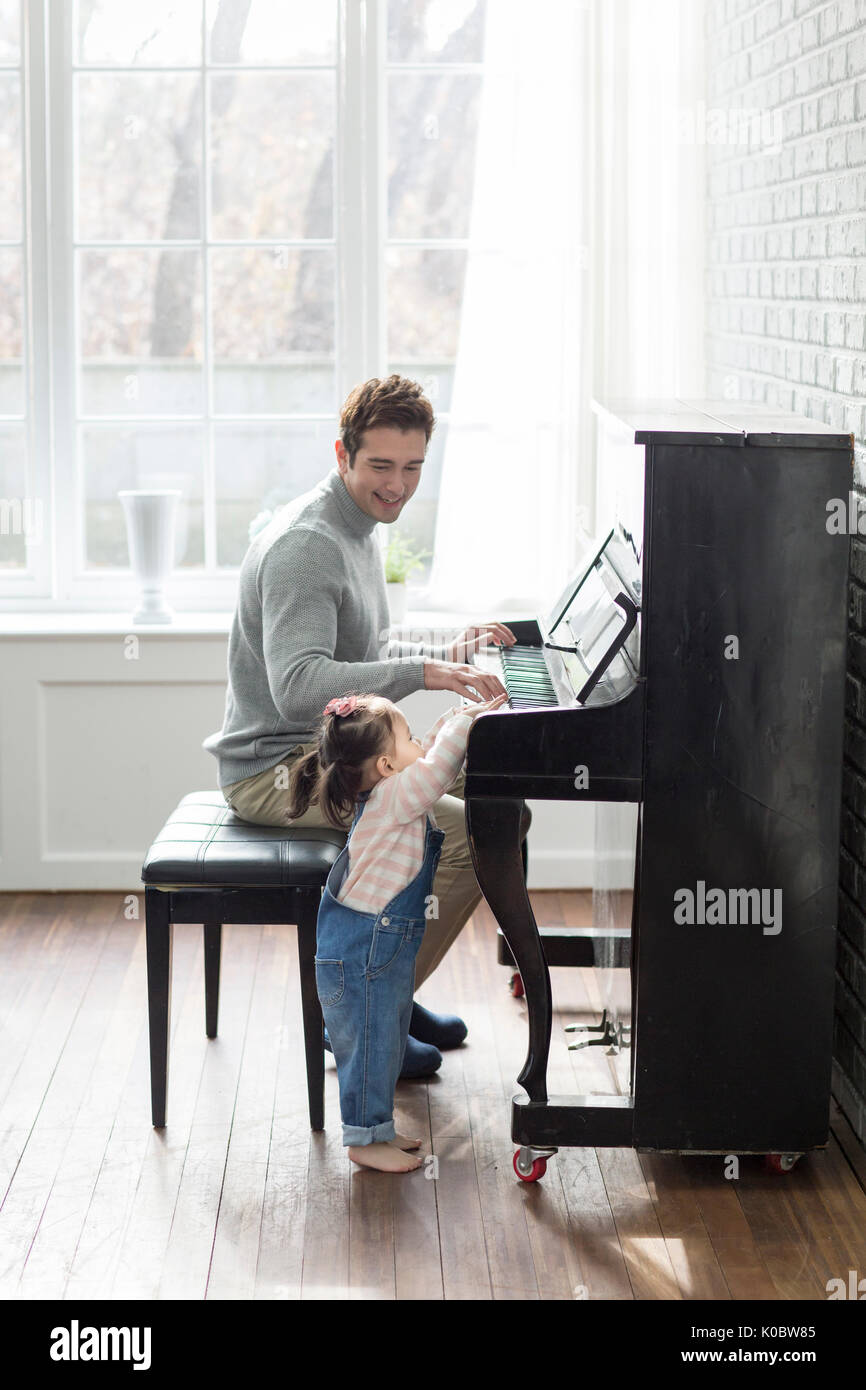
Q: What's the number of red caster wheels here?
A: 3